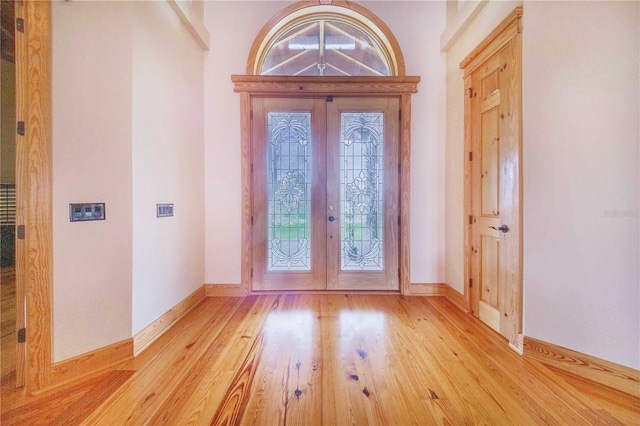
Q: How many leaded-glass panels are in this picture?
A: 2